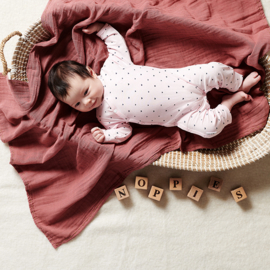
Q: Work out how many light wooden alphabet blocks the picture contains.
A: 7